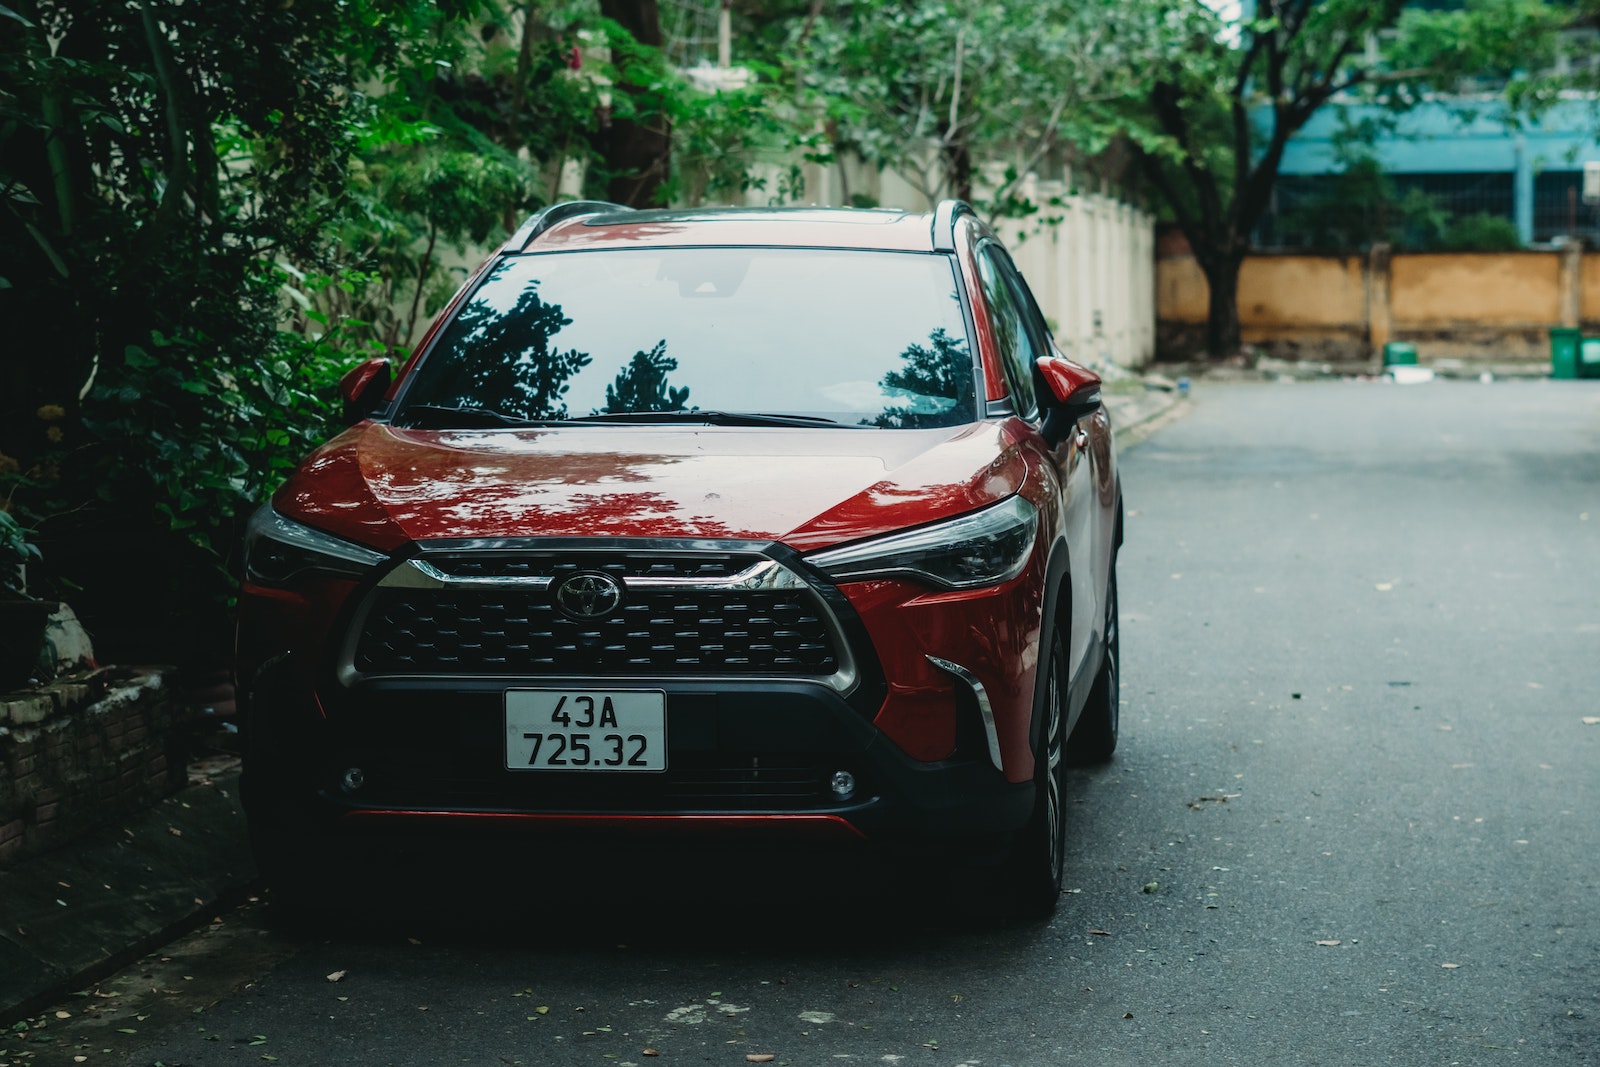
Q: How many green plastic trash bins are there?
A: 3